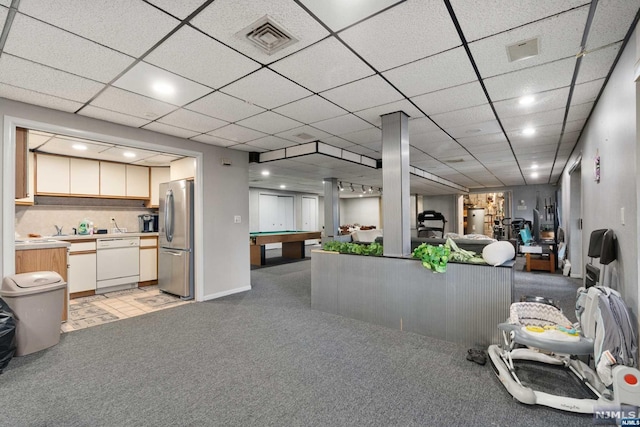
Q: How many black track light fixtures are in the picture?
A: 5